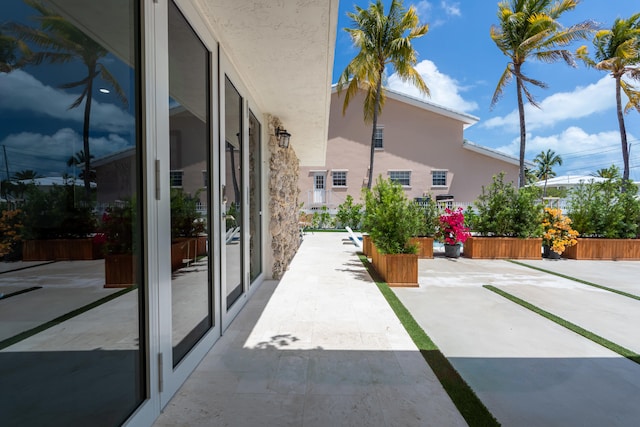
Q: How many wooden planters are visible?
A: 4